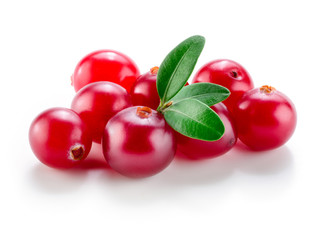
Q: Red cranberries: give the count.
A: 8